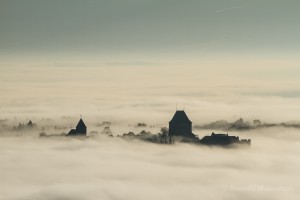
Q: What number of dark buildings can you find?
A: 3